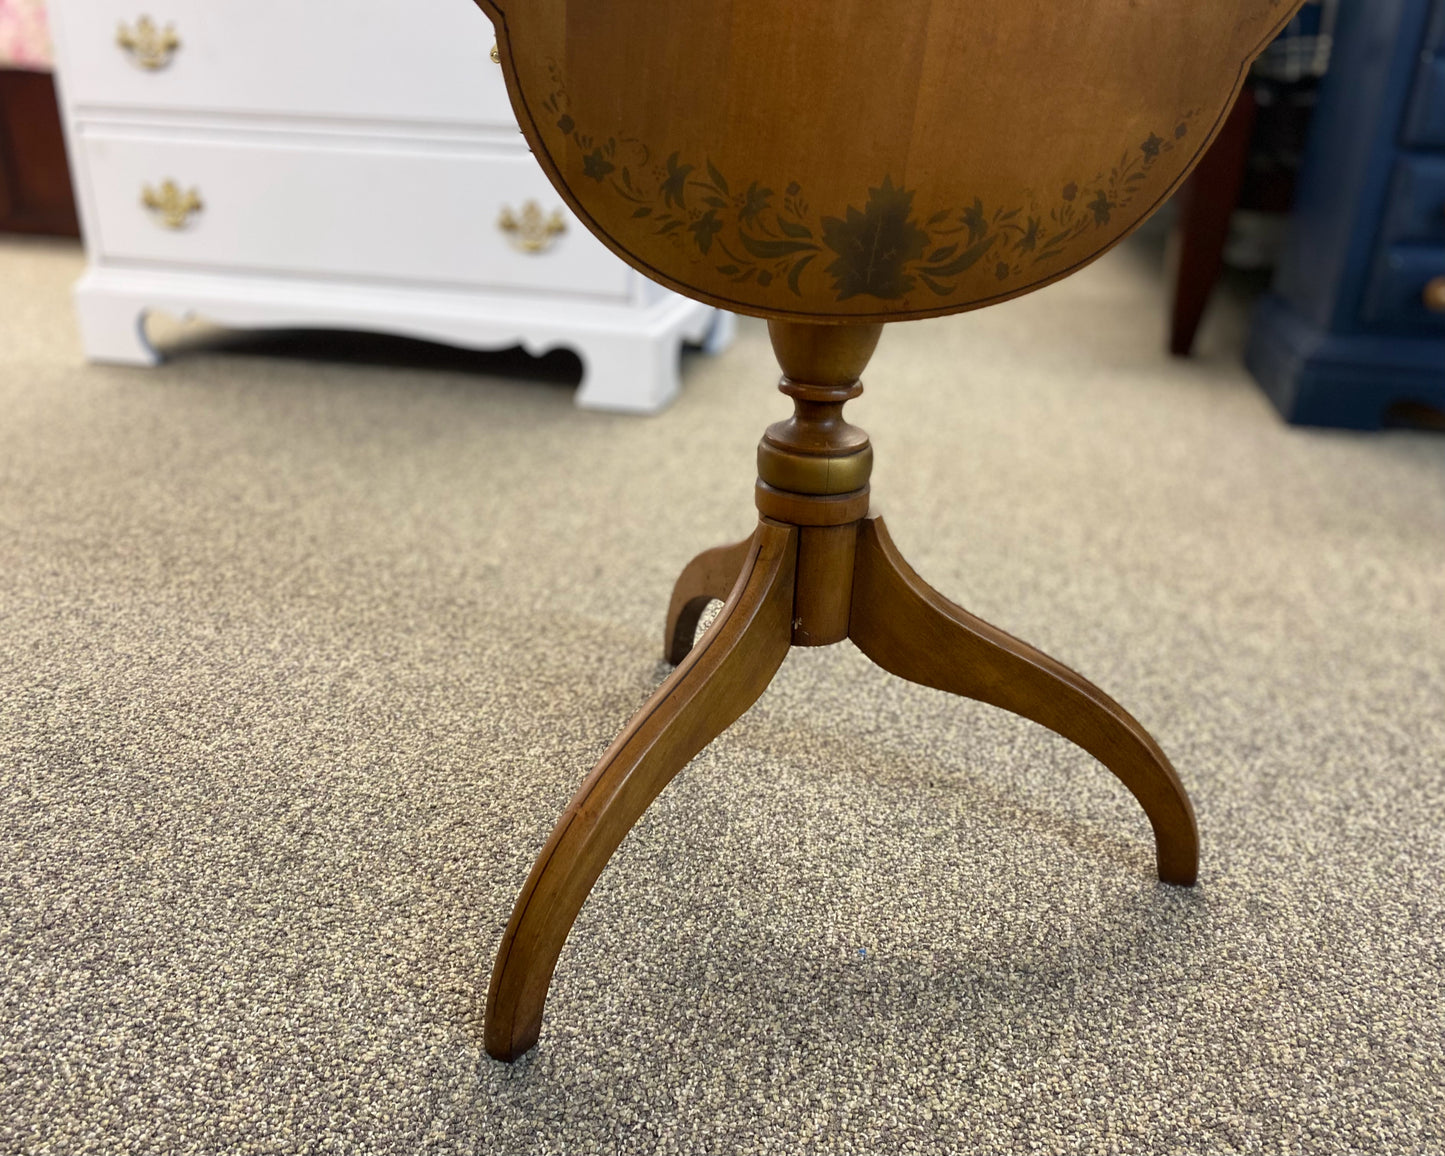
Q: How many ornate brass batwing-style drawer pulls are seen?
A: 3